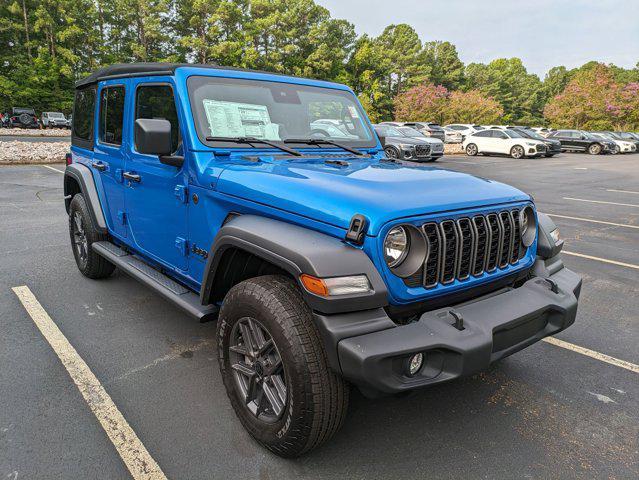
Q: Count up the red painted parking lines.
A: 0